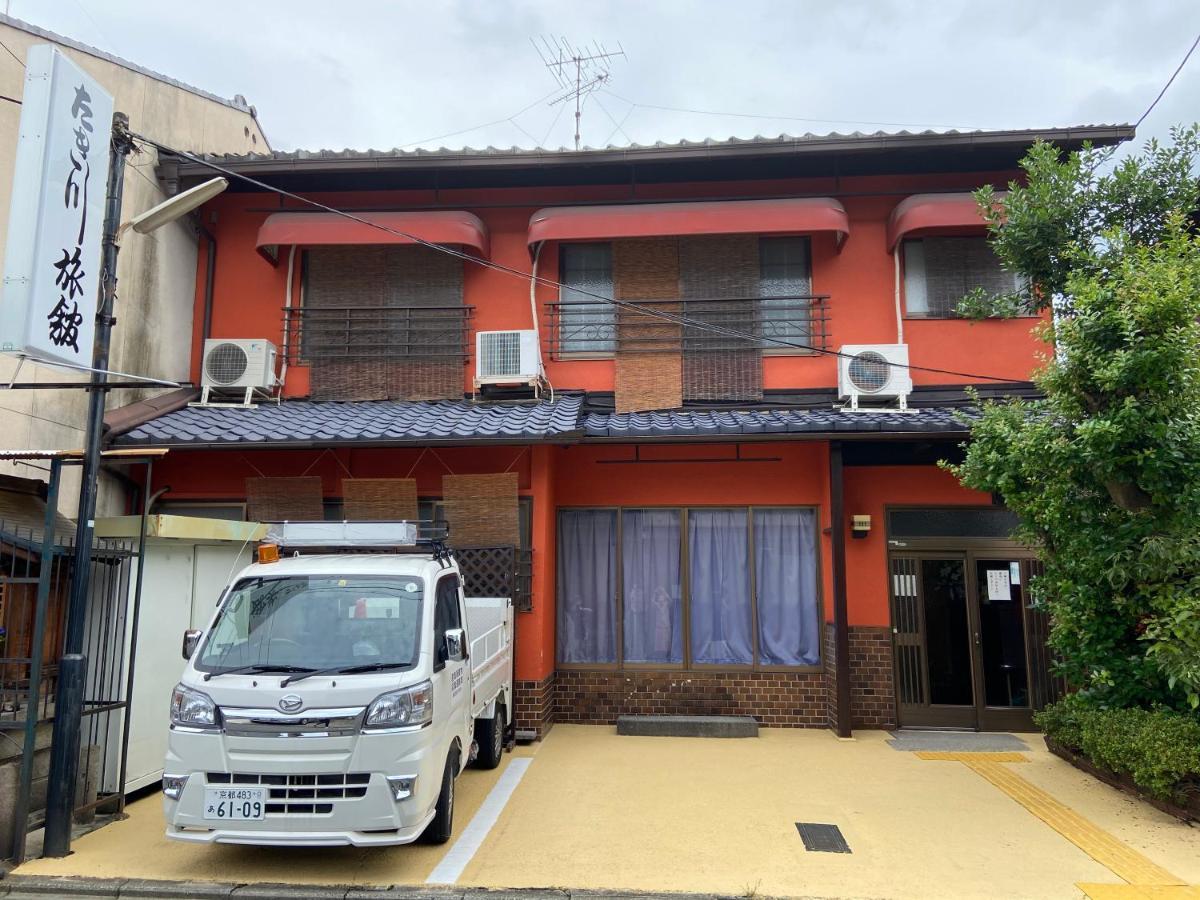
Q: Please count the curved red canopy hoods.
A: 3